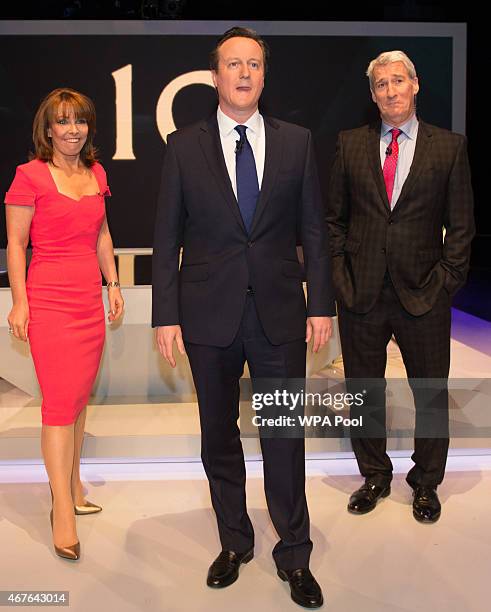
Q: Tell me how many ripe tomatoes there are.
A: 0